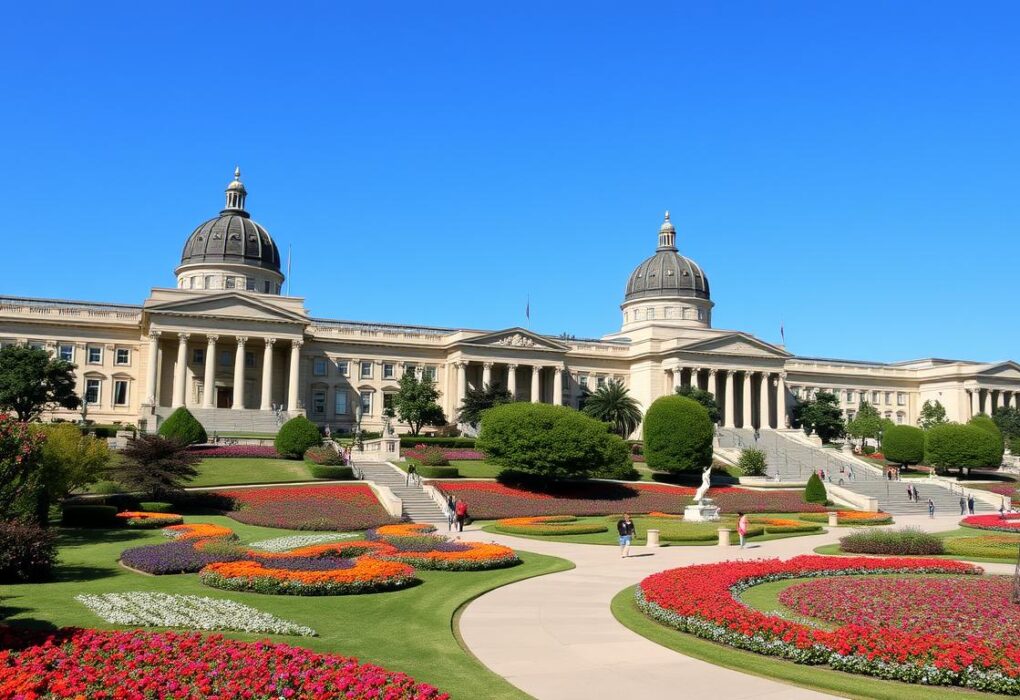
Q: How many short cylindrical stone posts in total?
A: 3